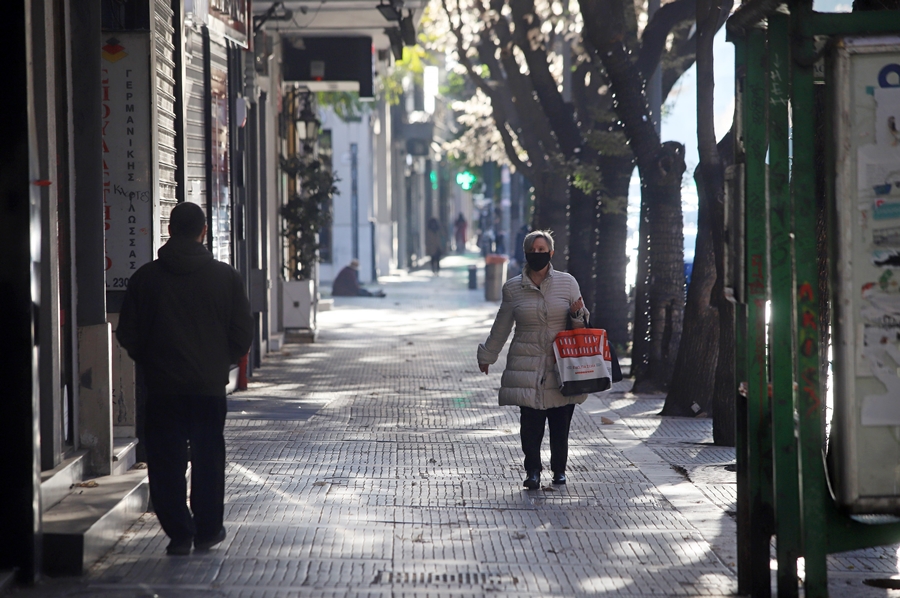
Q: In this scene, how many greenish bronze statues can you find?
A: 0